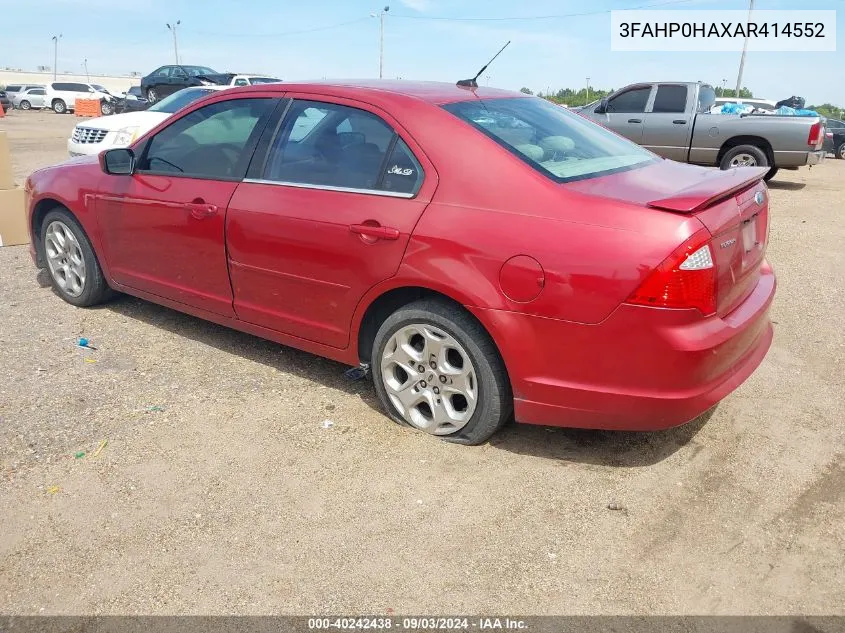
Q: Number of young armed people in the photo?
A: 0